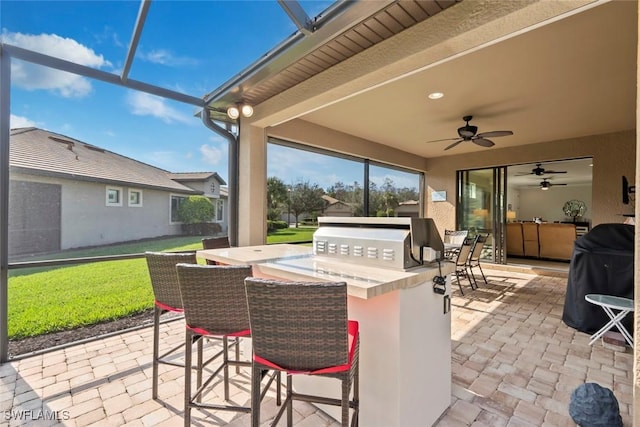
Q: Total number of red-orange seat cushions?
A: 3